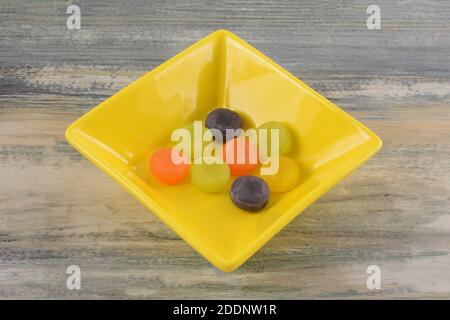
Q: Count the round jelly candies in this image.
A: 8